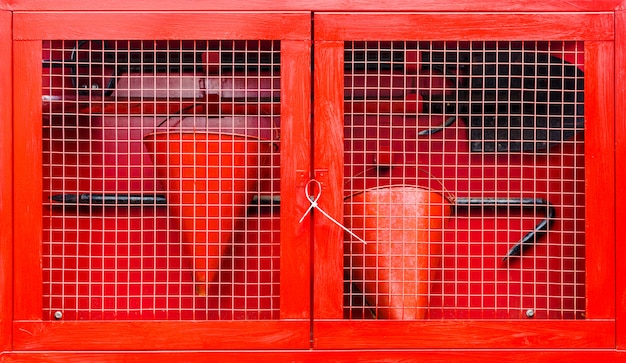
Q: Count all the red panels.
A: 2